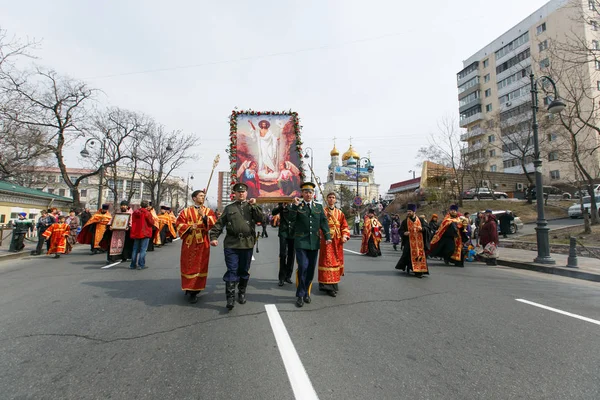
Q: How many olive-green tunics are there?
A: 1